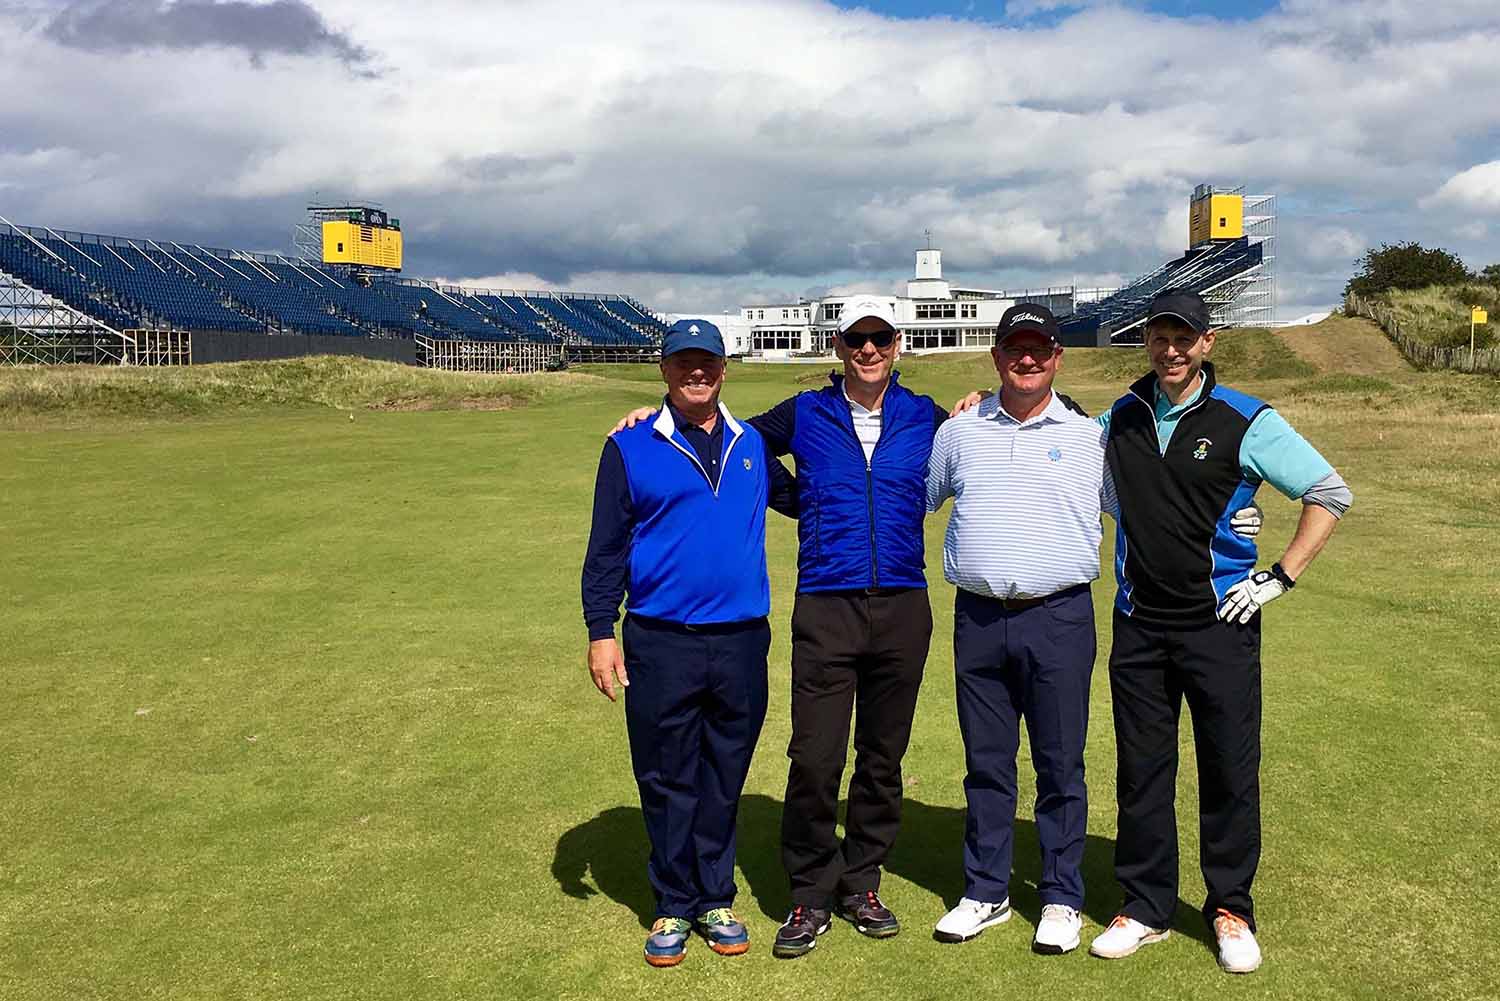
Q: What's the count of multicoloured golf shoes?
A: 2